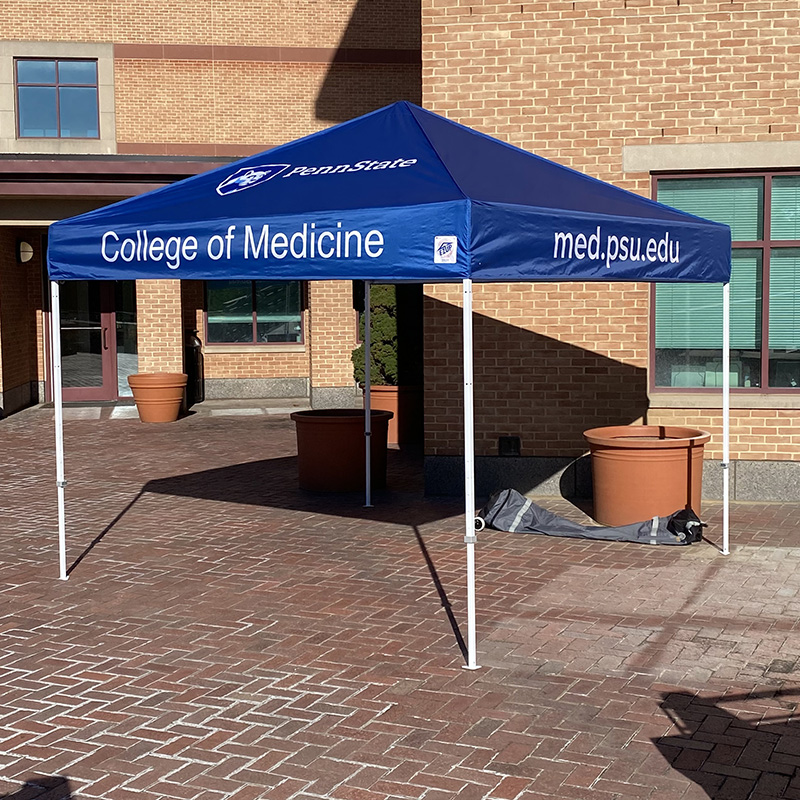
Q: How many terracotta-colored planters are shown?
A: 4